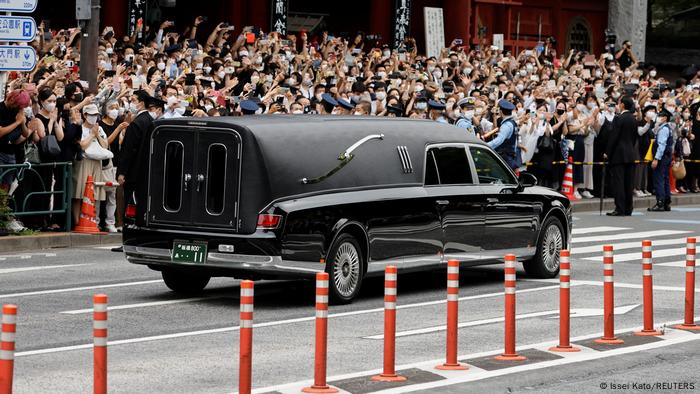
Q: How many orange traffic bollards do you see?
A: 11